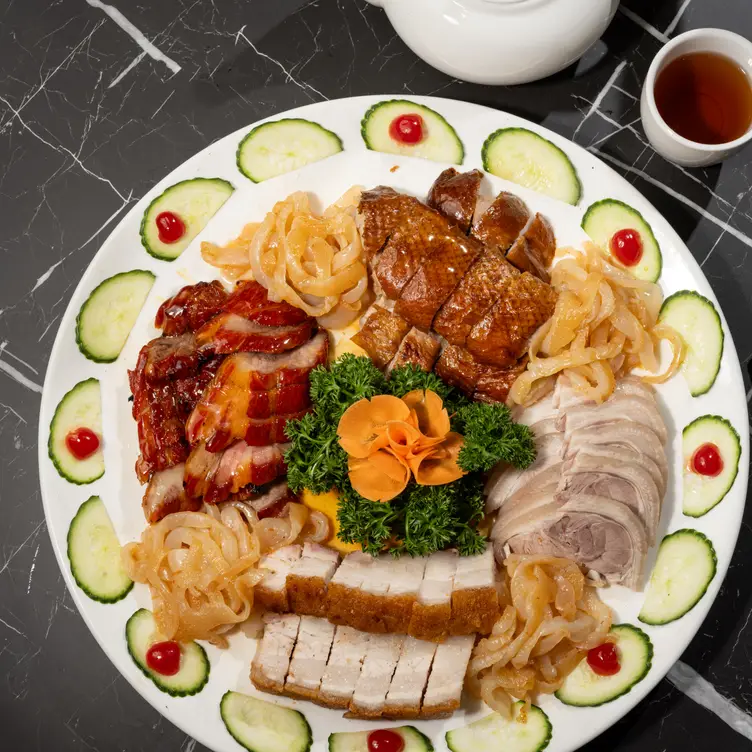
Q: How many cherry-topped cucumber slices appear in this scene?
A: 8